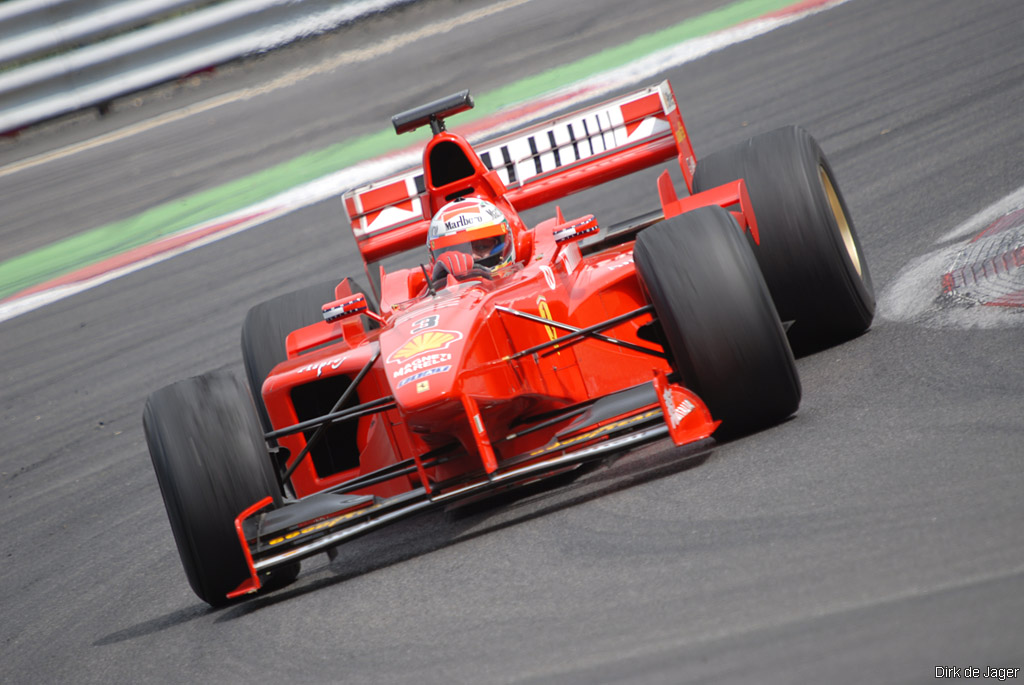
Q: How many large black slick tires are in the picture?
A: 4